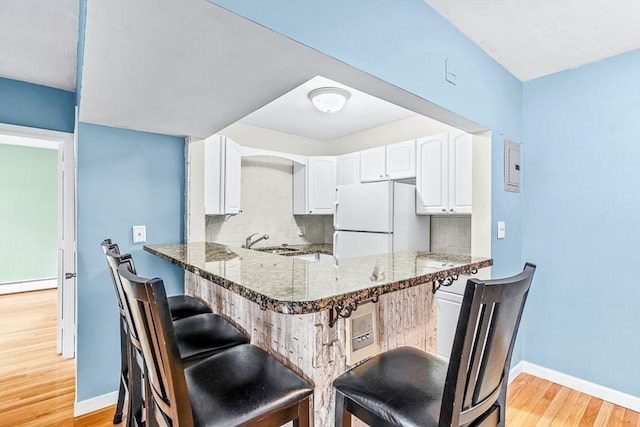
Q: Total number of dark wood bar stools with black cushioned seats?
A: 4